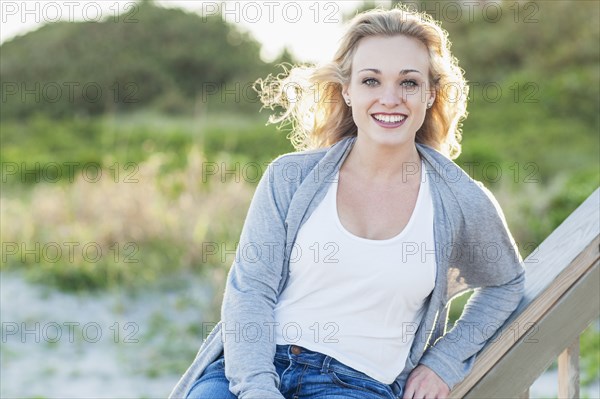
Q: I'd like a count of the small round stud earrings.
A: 2